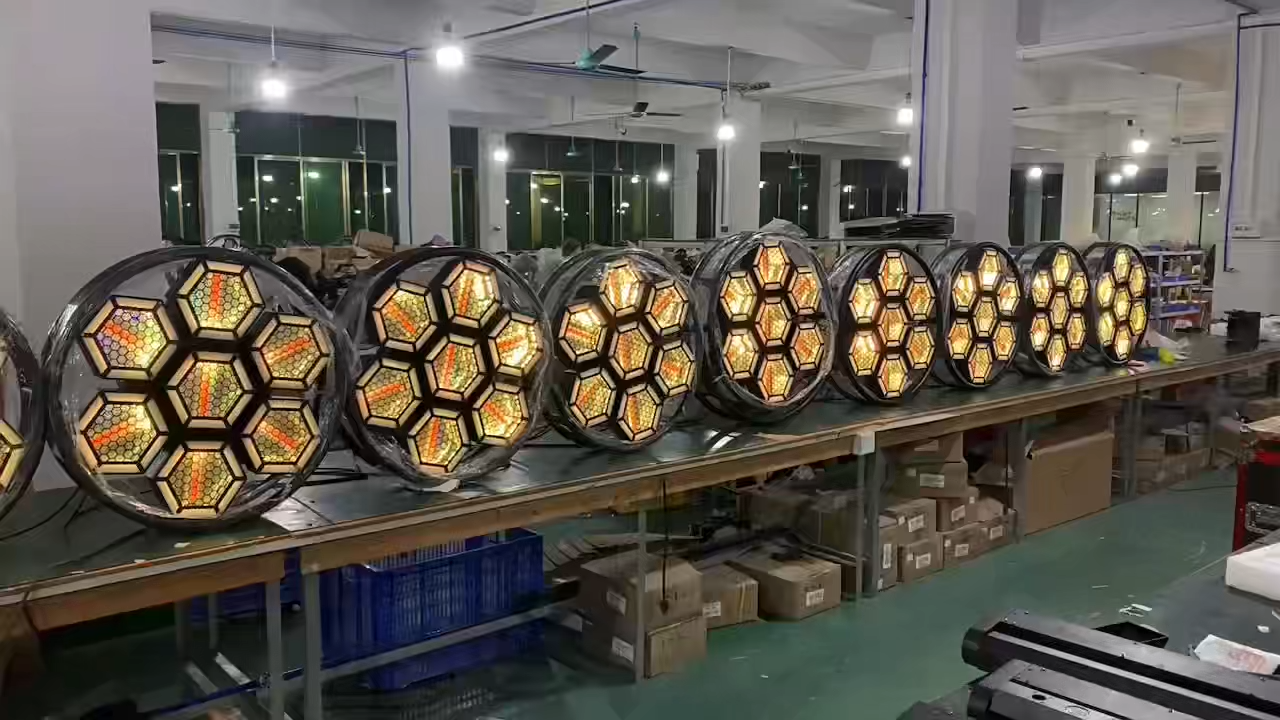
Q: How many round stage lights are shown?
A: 9